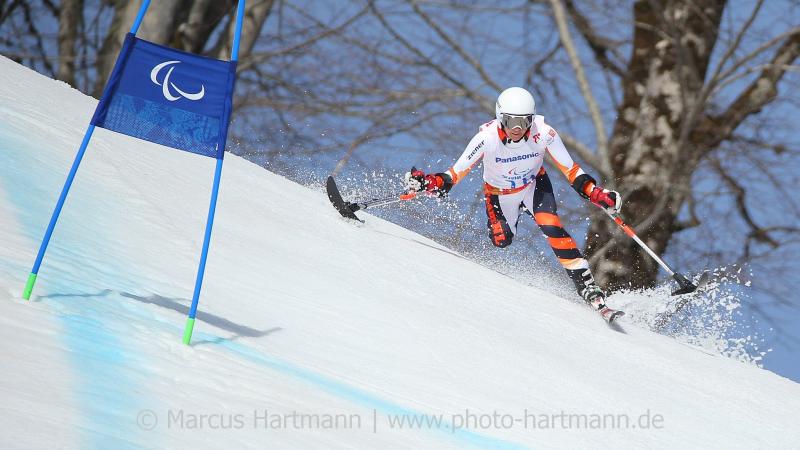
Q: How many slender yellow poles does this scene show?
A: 0